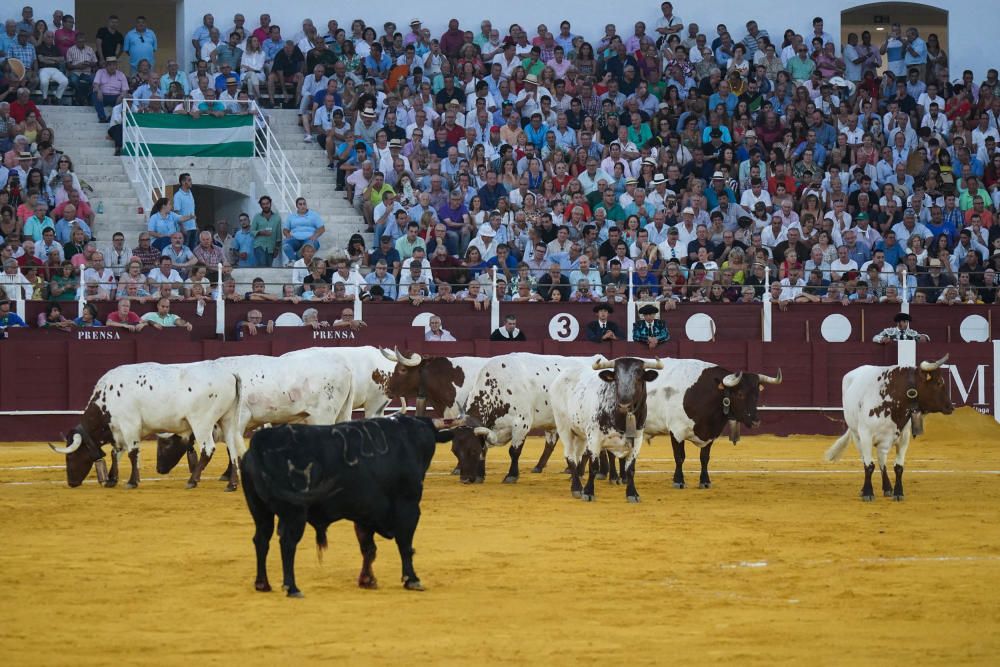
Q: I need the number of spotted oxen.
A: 8